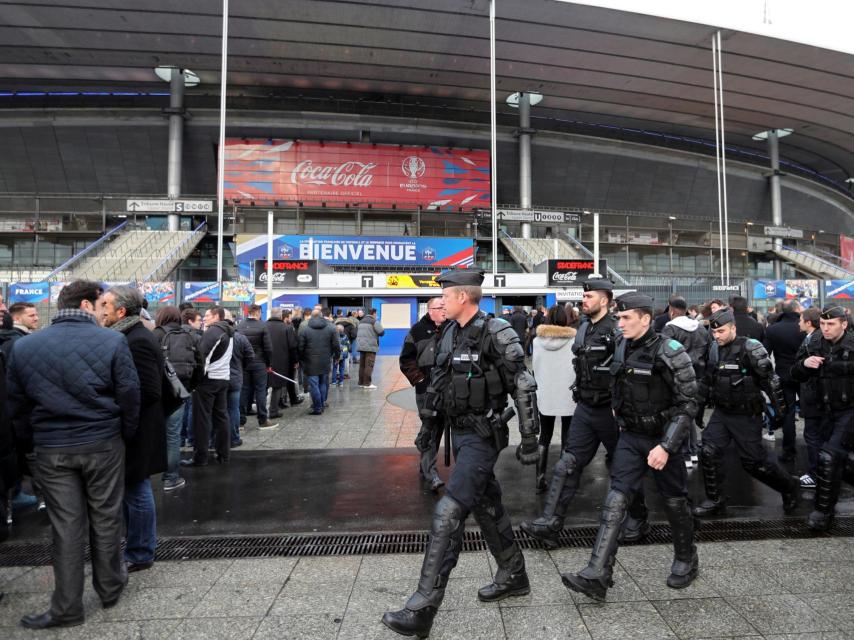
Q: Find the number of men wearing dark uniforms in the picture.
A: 5